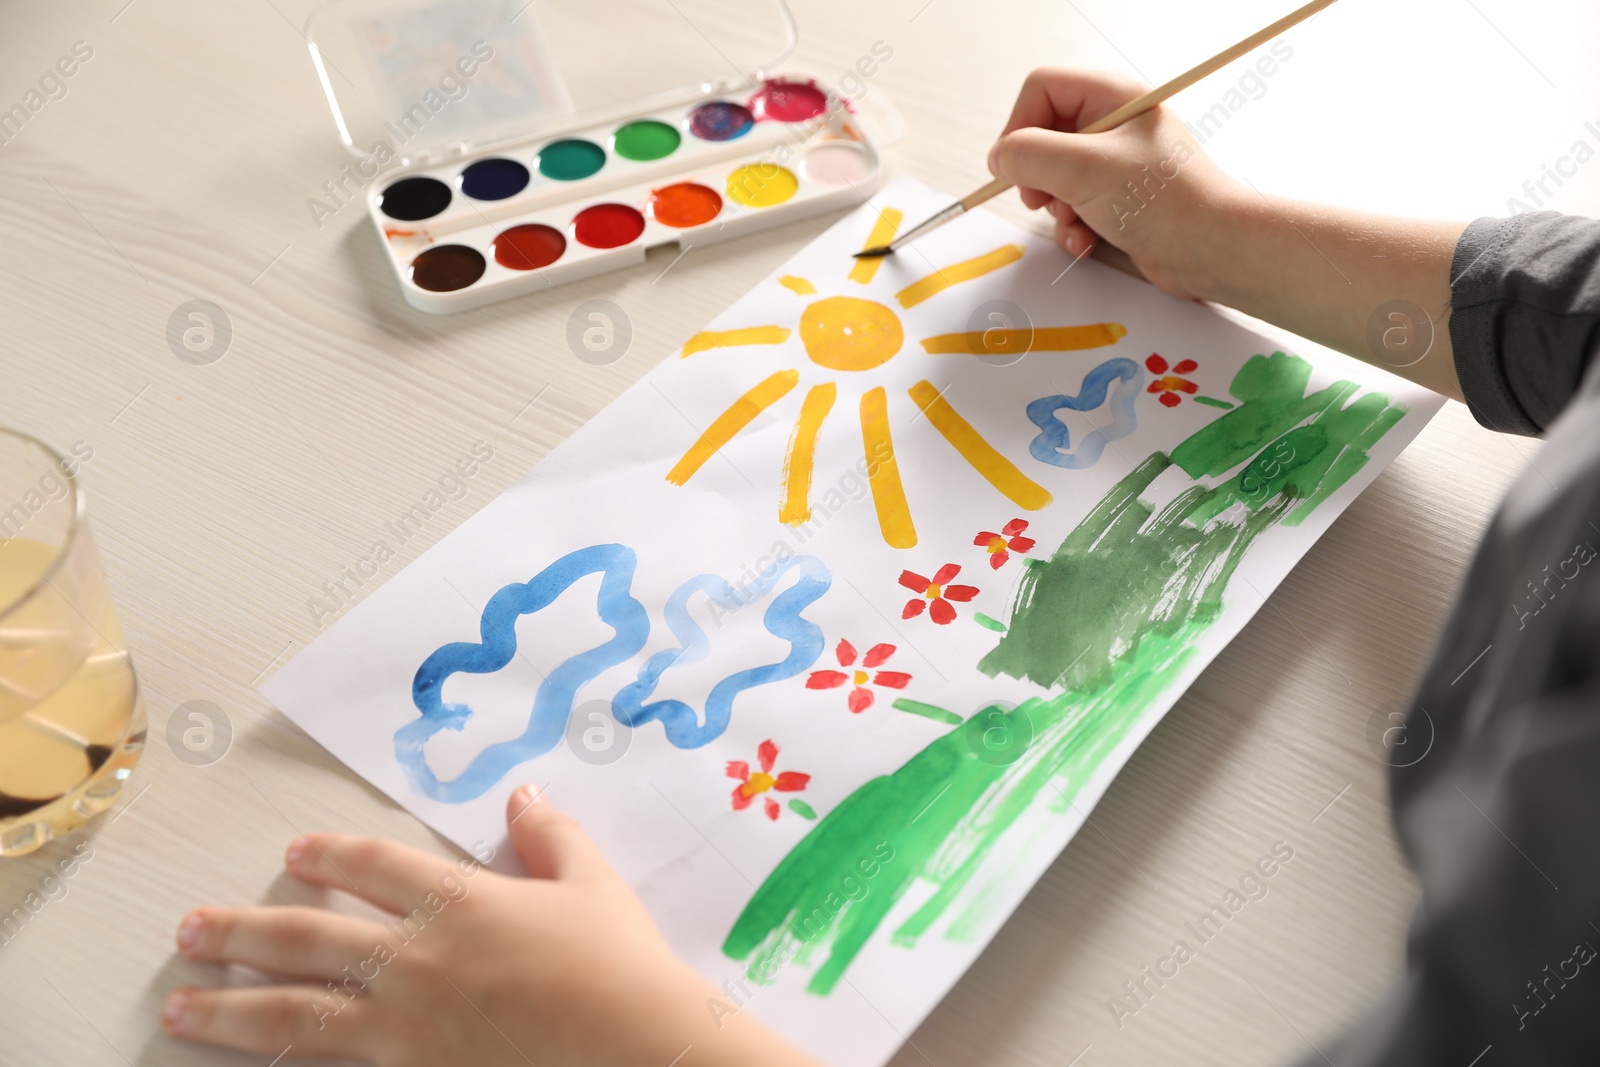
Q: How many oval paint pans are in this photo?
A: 12